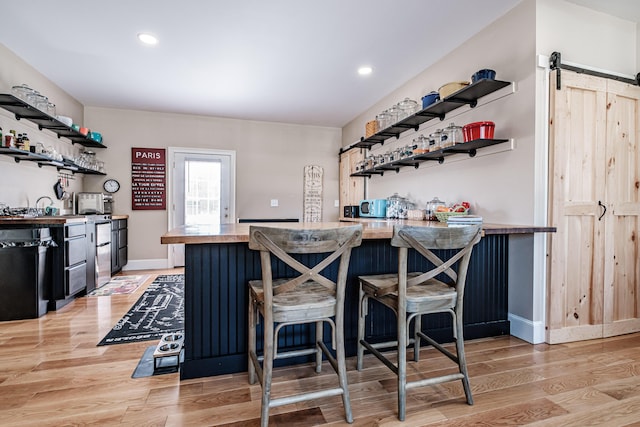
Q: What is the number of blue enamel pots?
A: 2